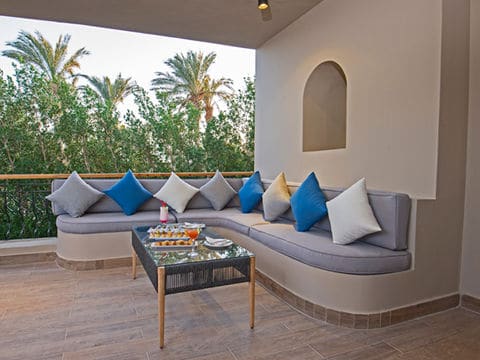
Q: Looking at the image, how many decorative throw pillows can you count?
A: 8